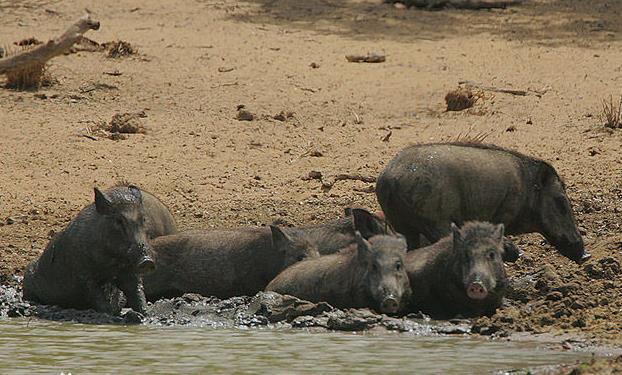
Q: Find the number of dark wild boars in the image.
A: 6